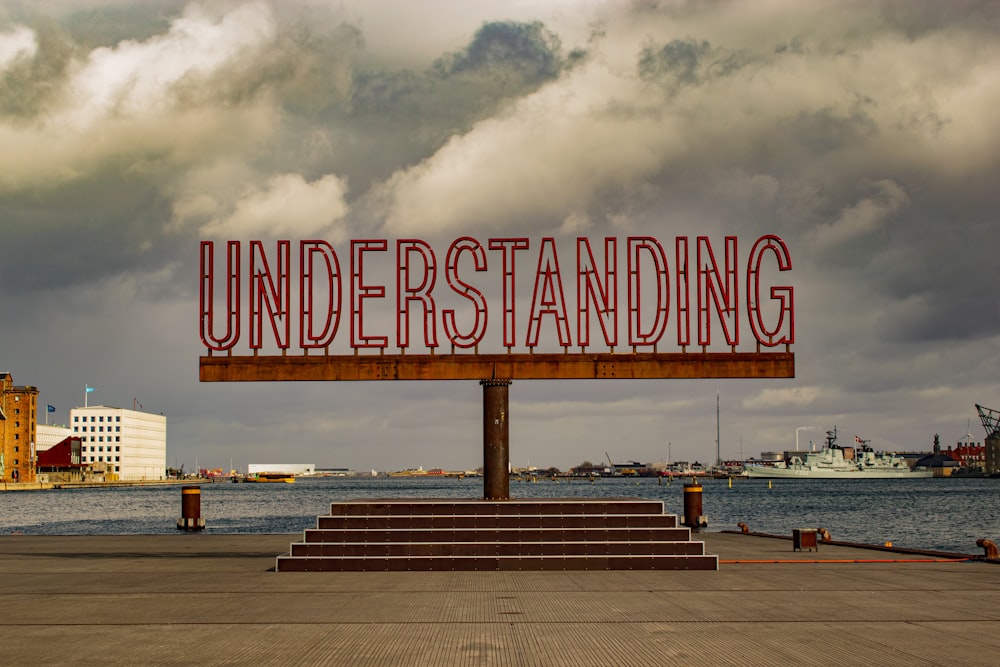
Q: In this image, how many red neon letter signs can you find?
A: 13